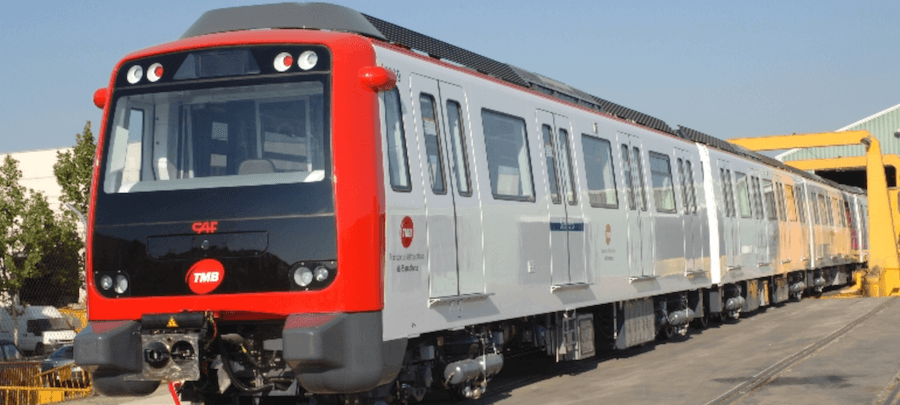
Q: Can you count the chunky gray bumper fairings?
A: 2